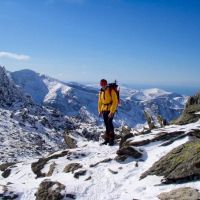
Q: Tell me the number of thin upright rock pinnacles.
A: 2